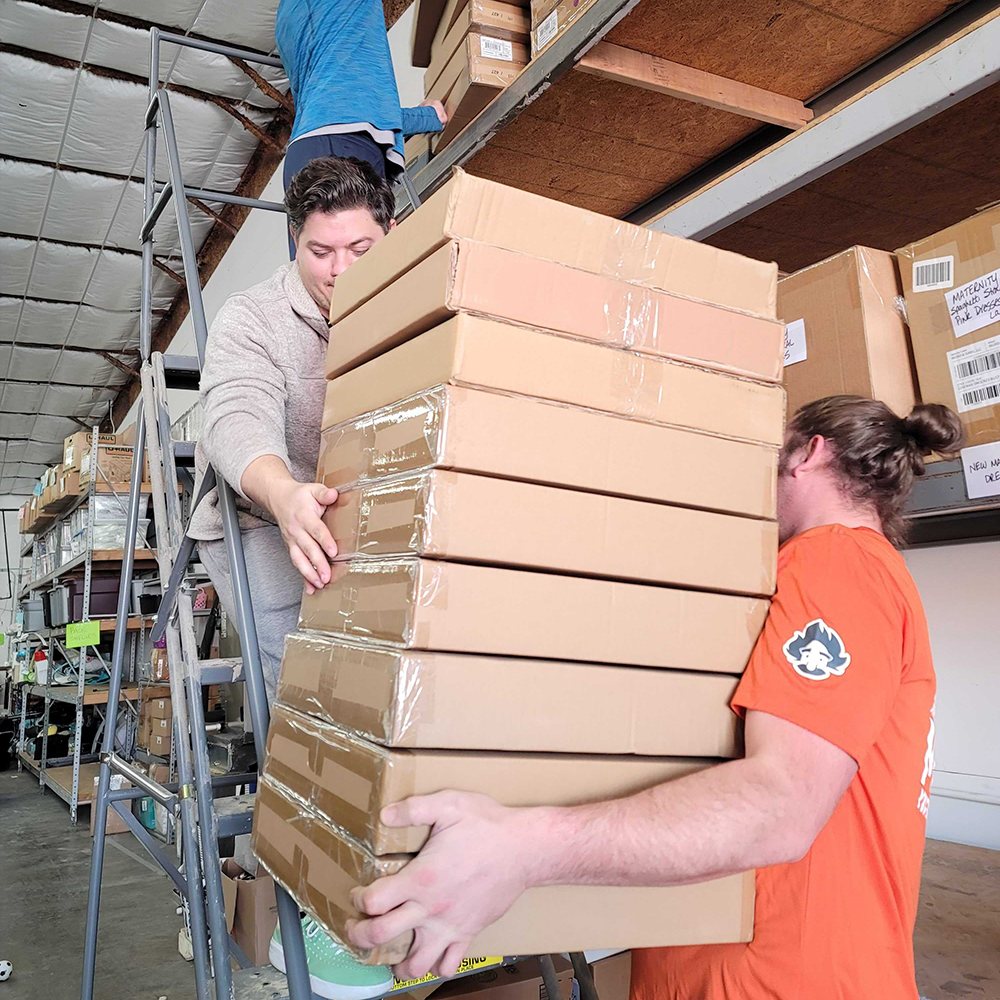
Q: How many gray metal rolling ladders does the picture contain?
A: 1